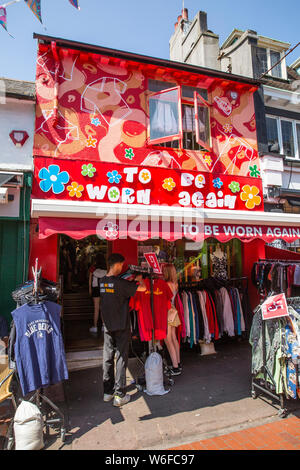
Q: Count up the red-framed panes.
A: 2